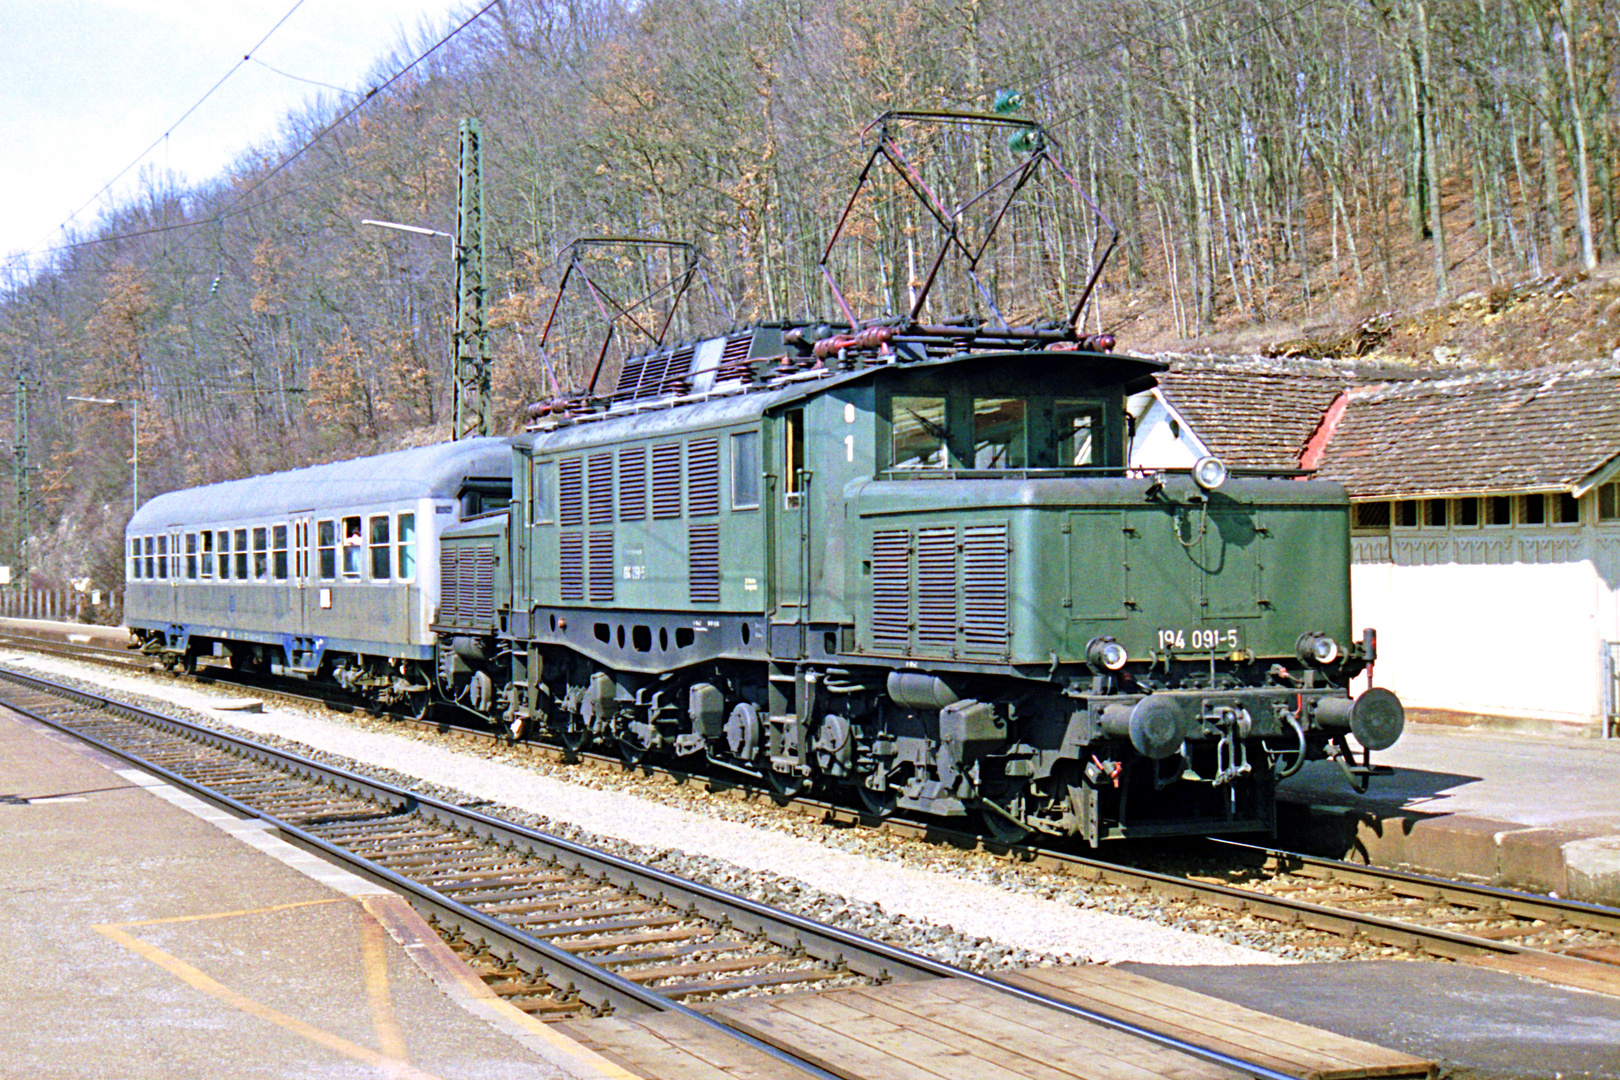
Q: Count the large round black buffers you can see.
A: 2